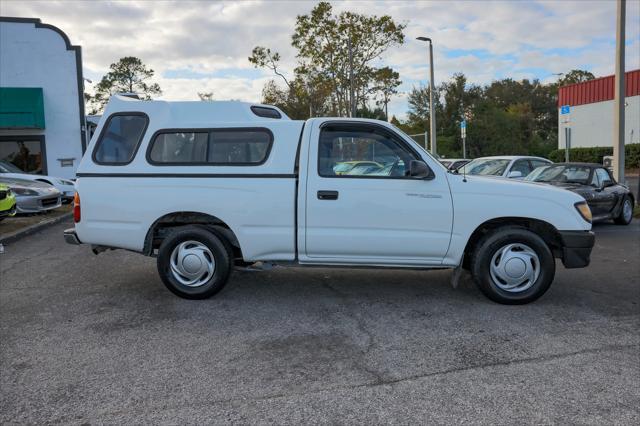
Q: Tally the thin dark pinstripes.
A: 1